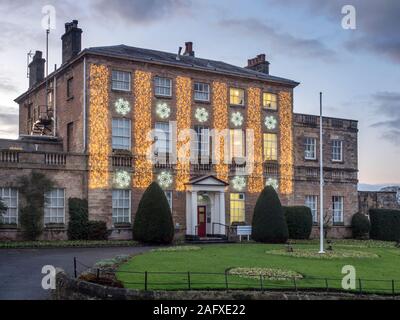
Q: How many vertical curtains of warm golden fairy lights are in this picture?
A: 6